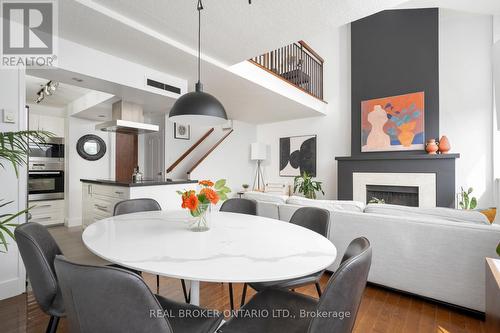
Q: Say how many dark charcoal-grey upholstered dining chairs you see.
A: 6